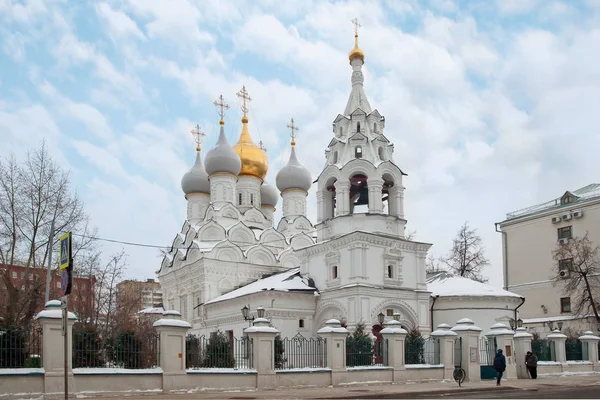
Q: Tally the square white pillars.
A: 11